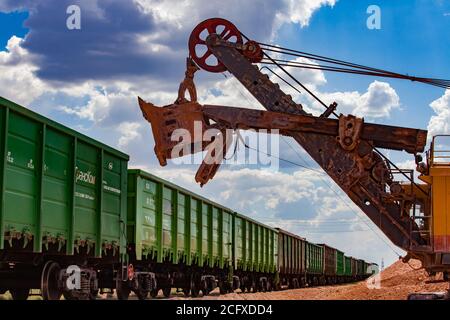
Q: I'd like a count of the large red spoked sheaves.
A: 1